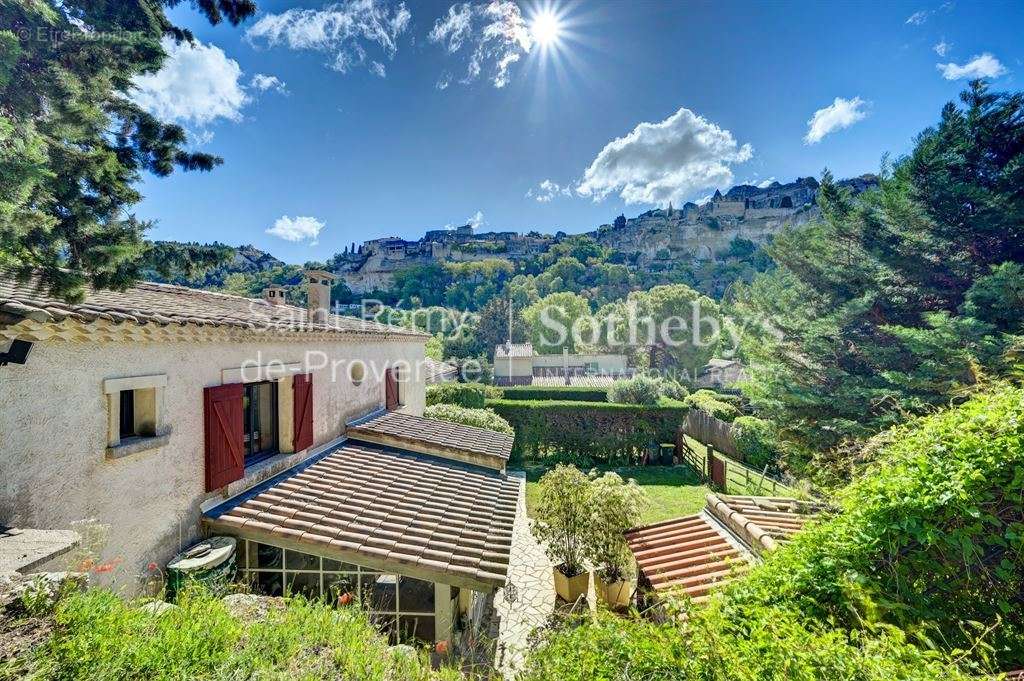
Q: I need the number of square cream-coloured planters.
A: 2